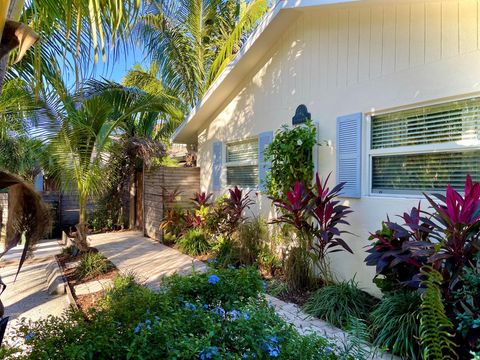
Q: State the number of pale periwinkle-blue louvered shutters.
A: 3